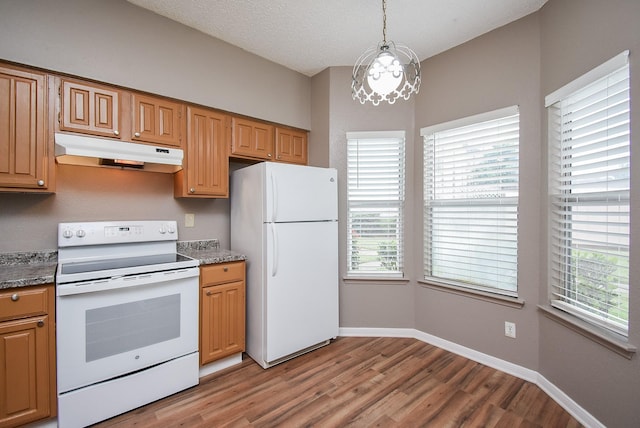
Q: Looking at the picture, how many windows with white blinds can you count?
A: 3